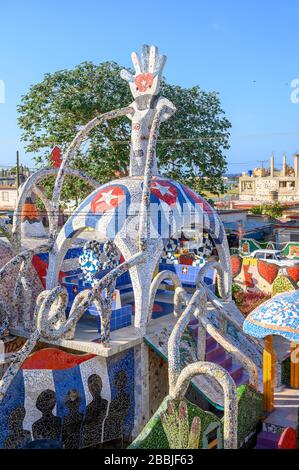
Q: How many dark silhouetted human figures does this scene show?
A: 5